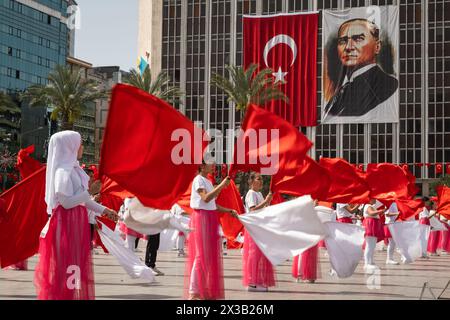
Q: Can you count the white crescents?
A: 1